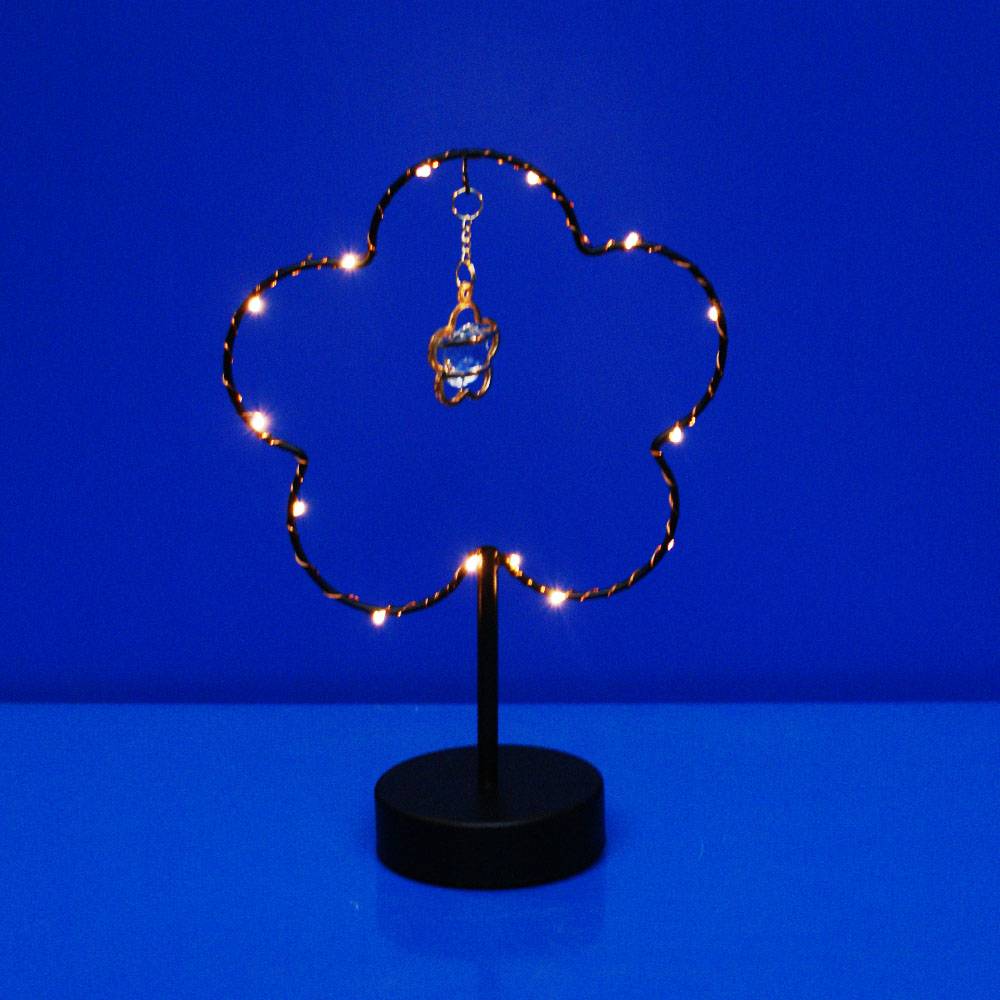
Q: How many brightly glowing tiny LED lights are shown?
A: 13